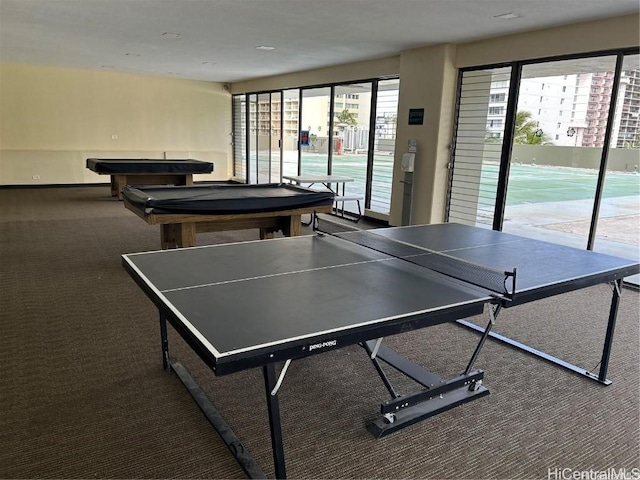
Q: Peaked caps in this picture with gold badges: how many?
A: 0